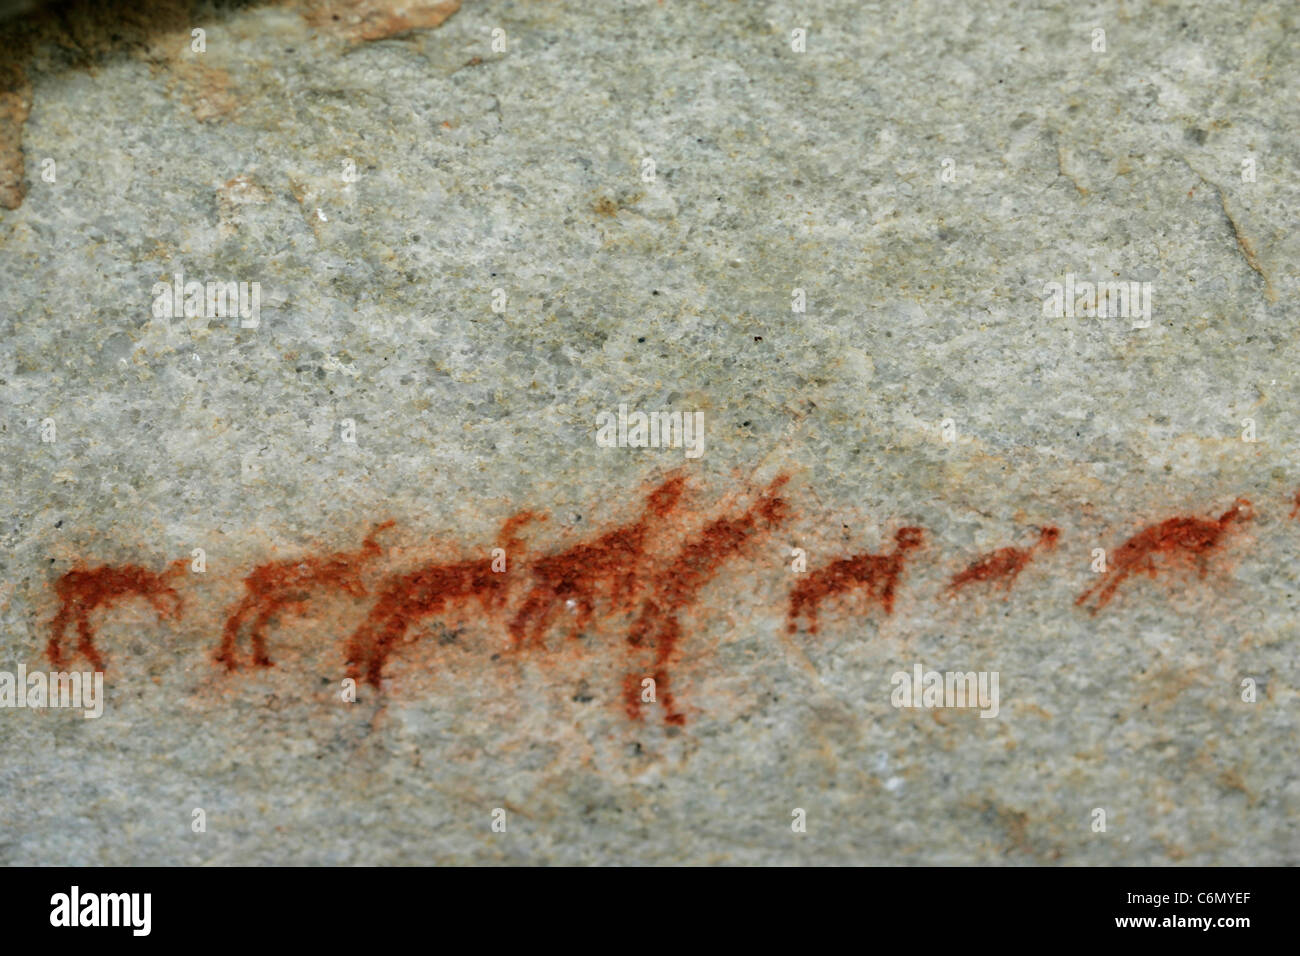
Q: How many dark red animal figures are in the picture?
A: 8